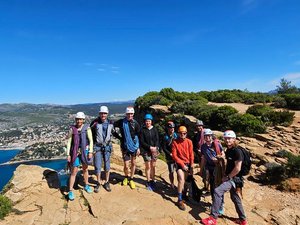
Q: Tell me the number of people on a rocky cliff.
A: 9